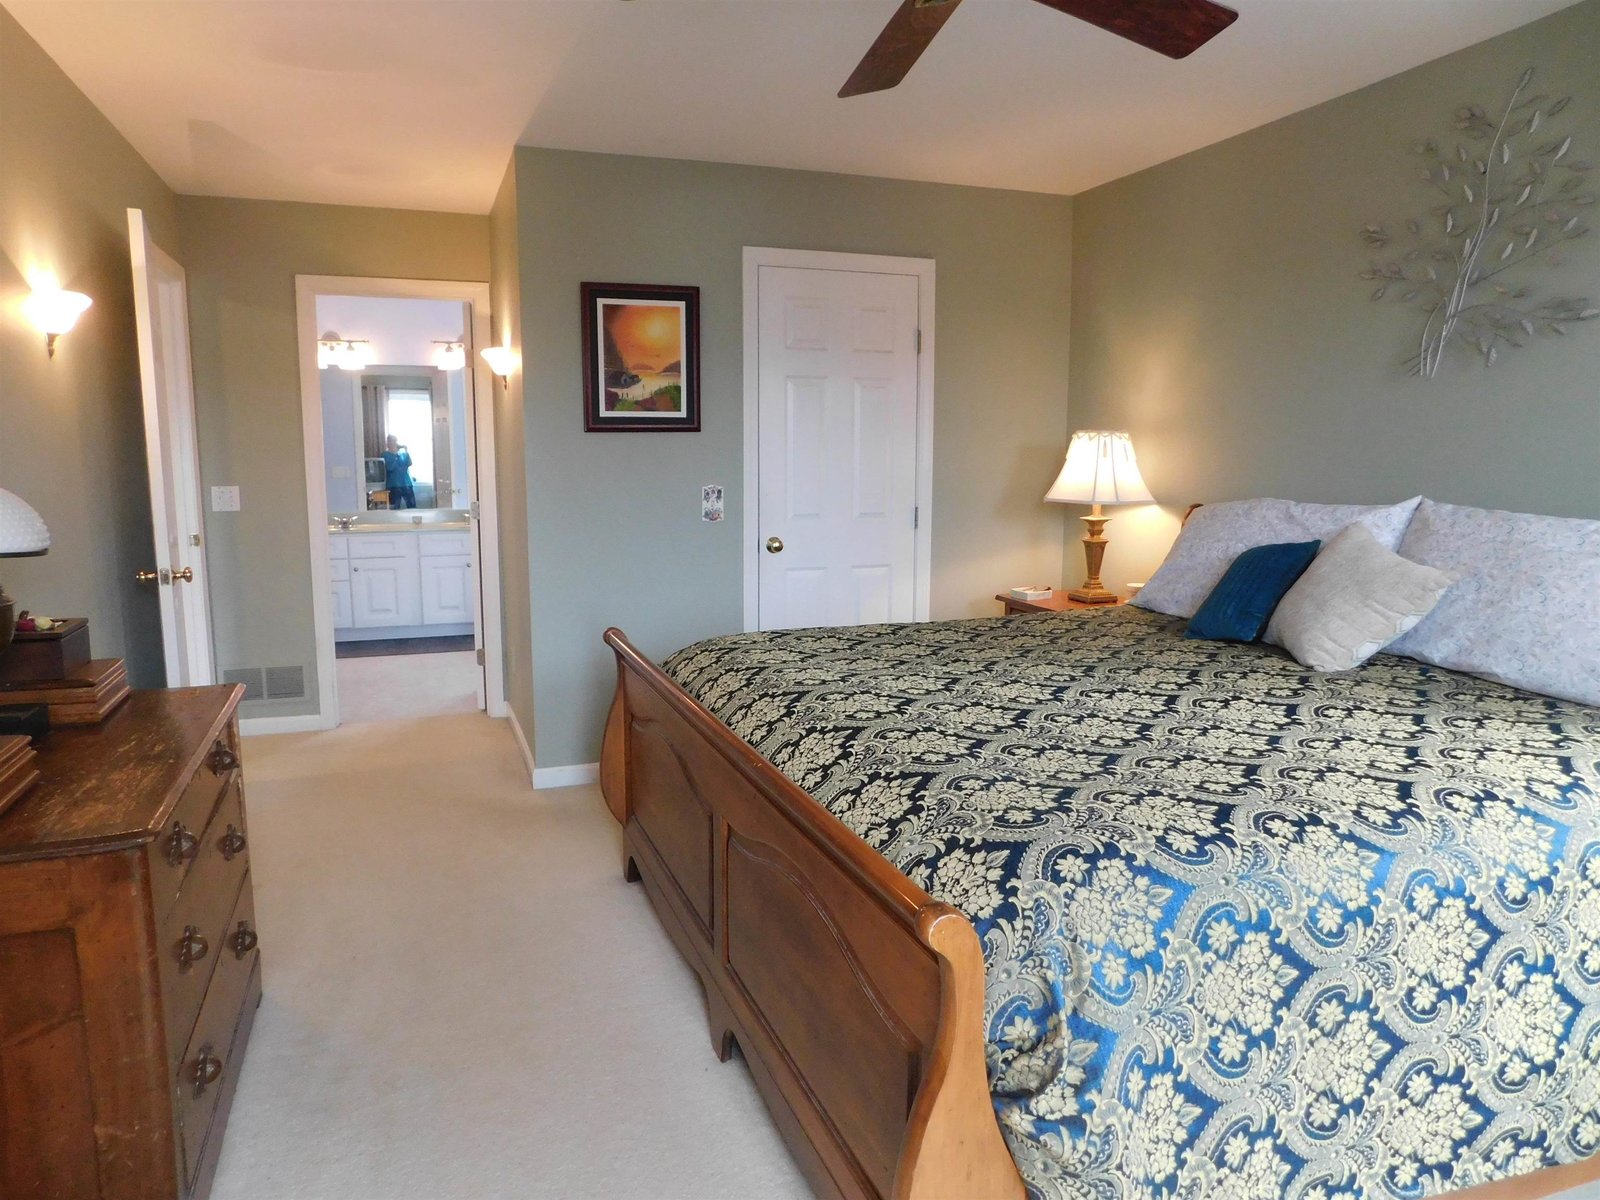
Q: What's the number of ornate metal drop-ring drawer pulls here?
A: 6